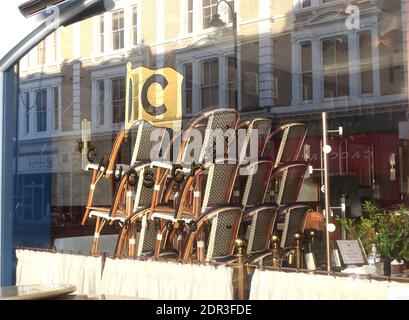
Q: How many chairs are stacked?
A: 12